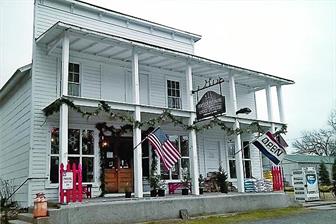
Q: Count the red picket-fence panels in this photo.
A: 2